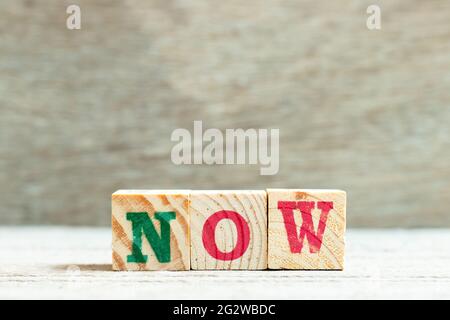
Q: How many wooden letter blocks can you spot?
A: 3